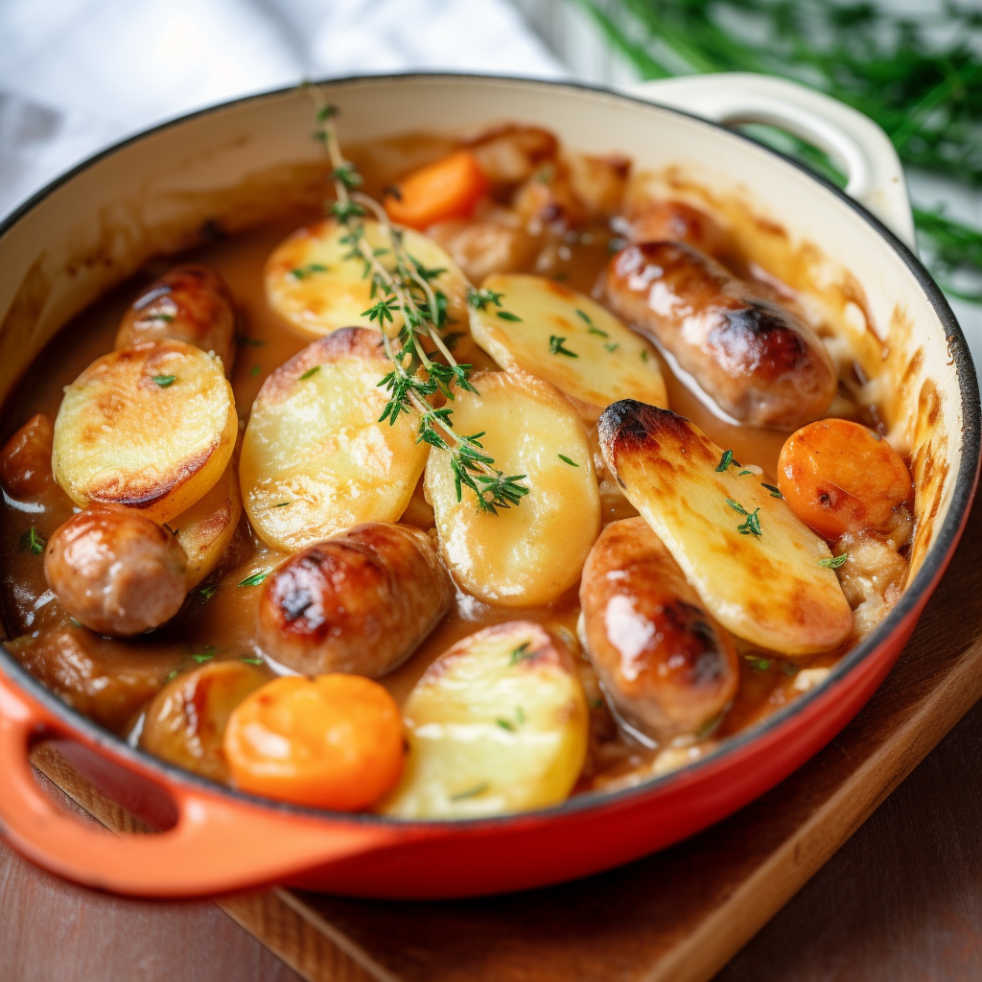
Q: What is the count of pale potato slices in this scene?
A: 7